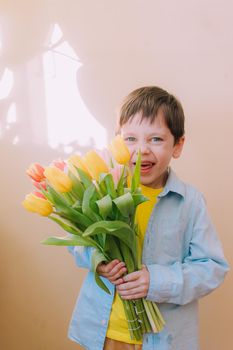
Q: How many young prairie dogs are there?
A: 0